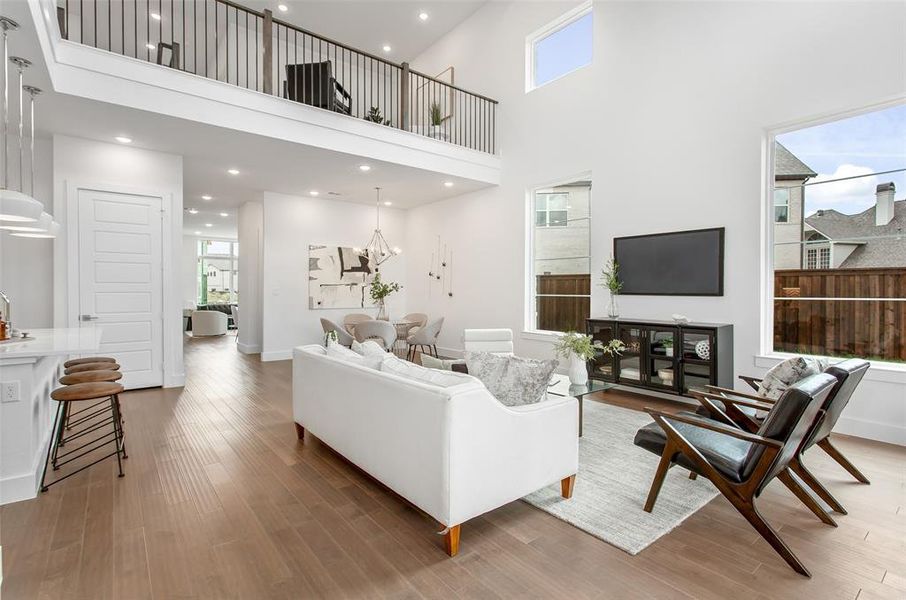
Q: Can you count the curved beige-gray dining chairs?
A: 5